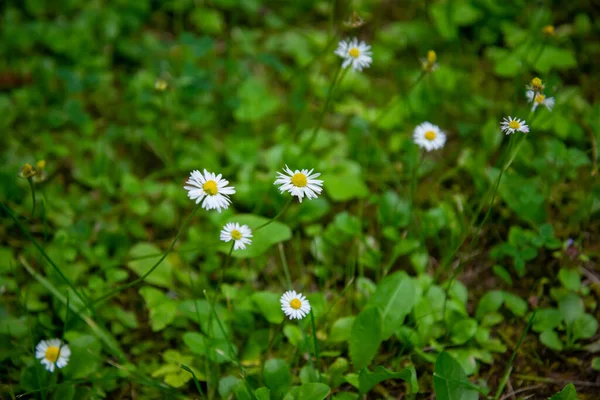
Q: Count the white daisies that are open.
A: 9